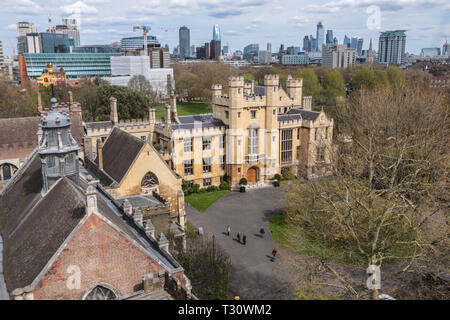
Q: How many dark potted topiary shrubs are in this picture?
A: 2